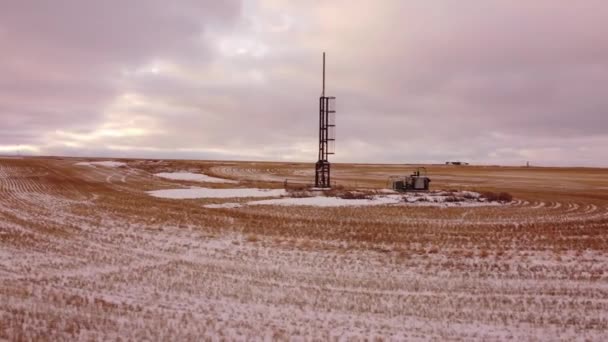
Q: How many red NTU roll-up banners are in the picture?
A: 0